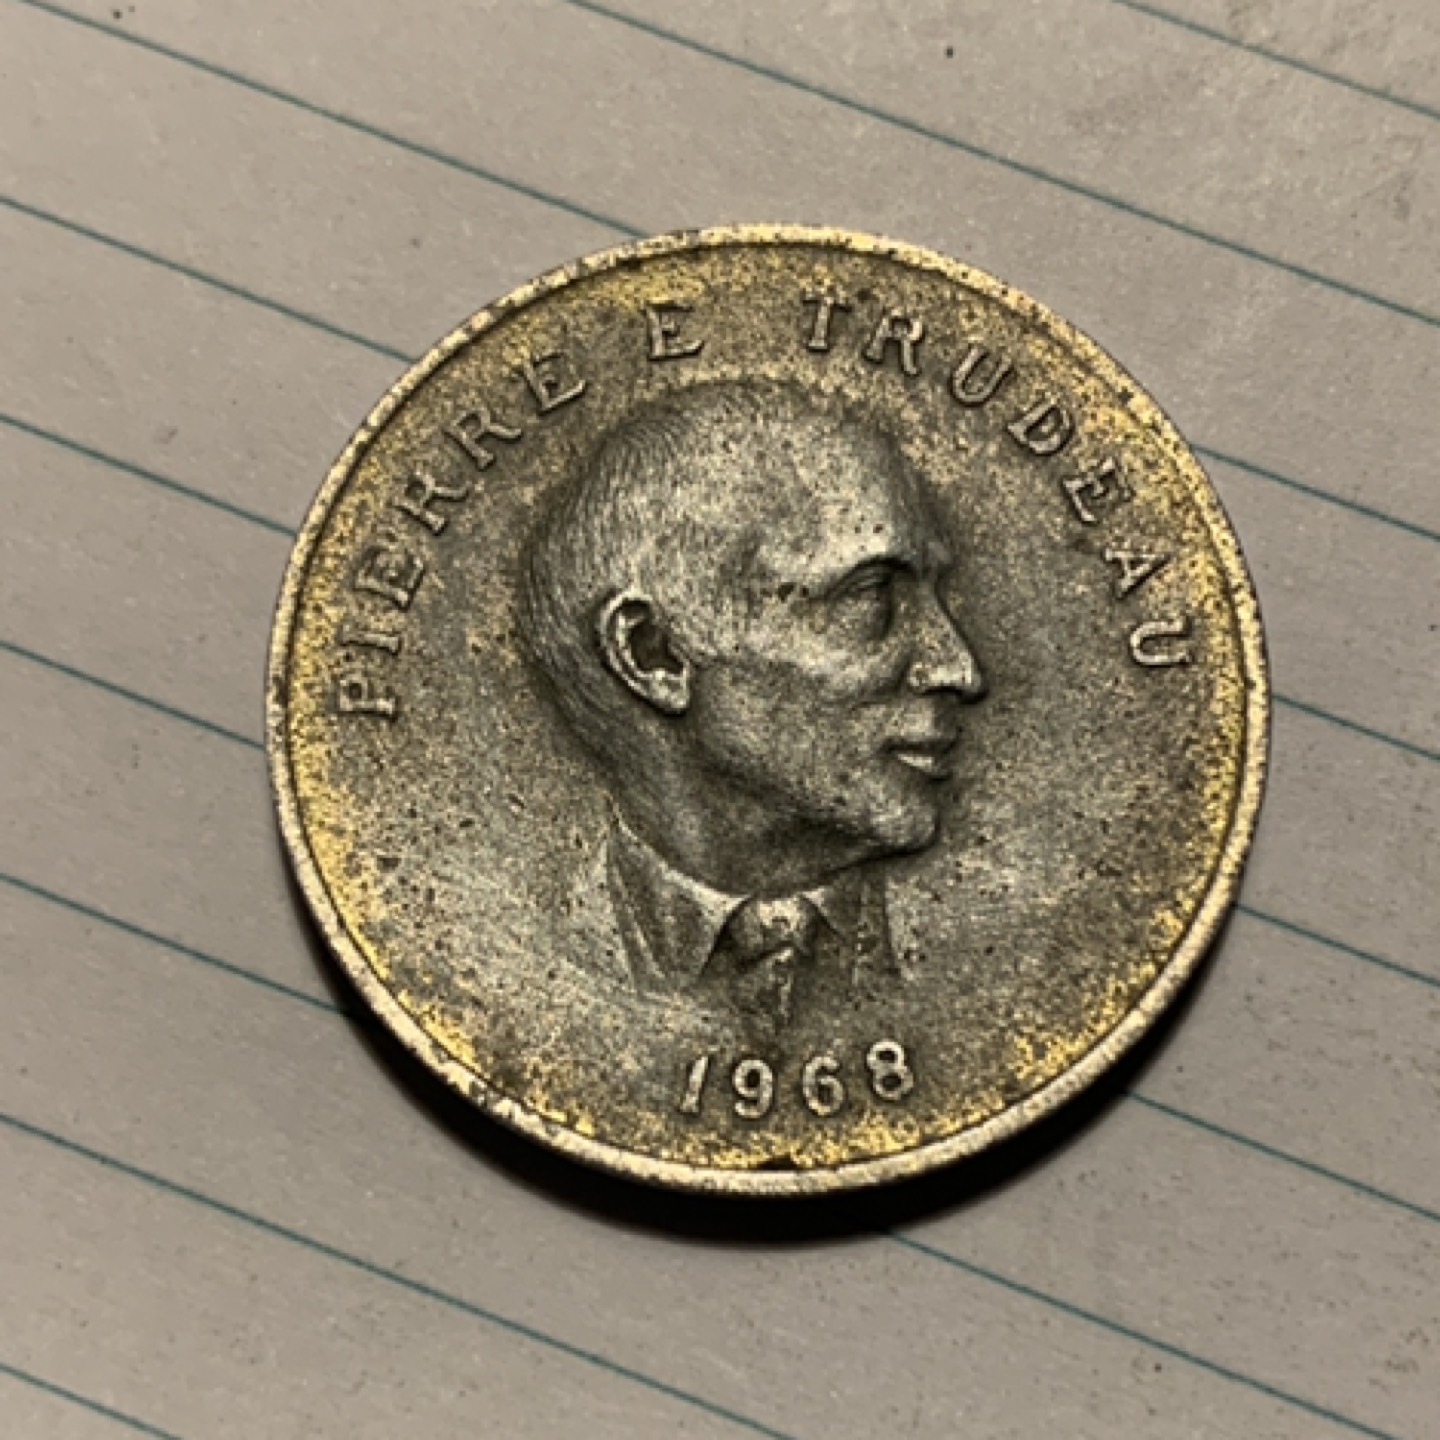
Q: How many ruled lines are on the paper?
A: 9